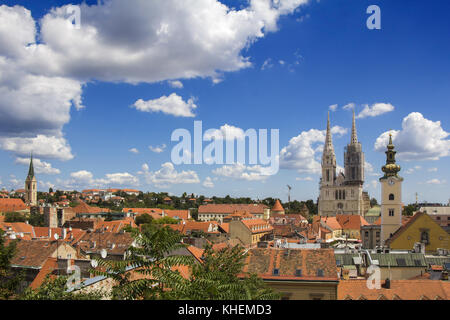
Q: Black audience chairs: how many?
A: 0